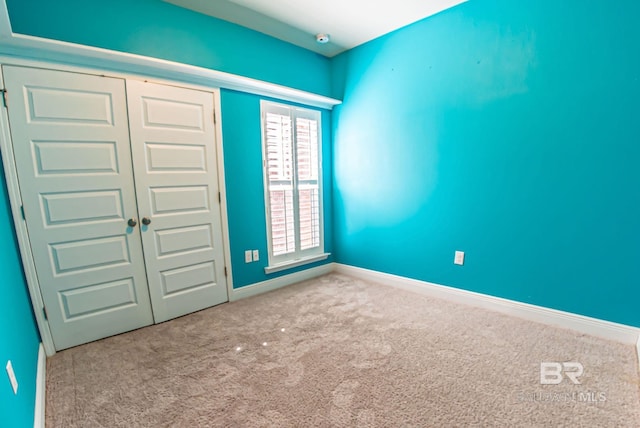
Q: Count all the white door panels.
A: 10